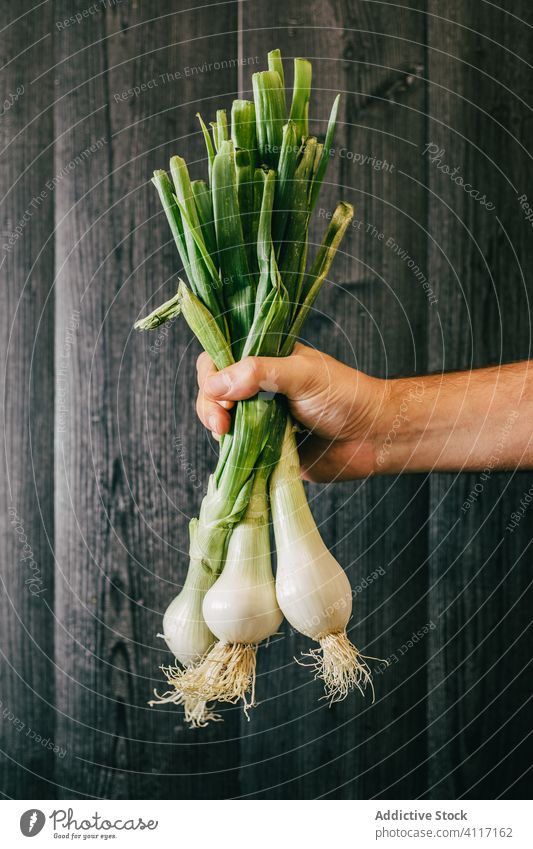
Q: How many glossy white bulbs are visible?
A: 3